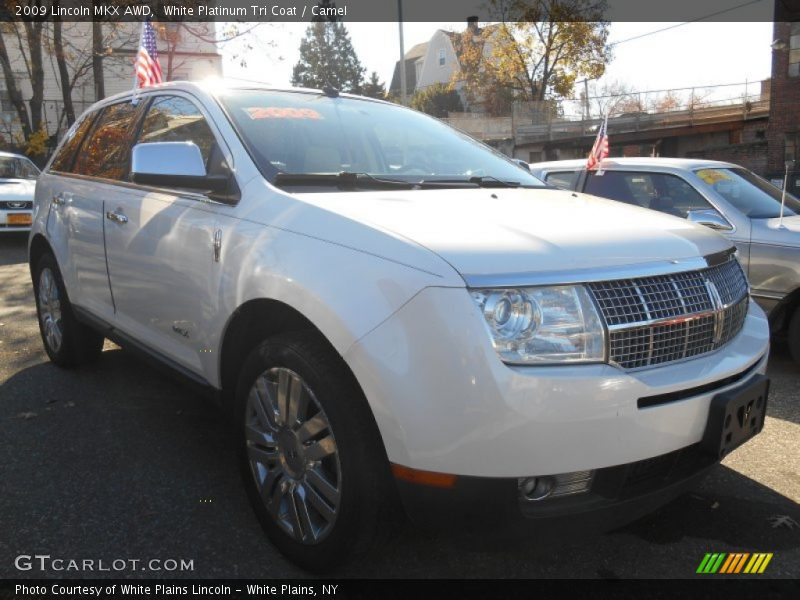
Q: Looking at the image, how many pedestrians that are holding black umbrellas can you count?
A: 0